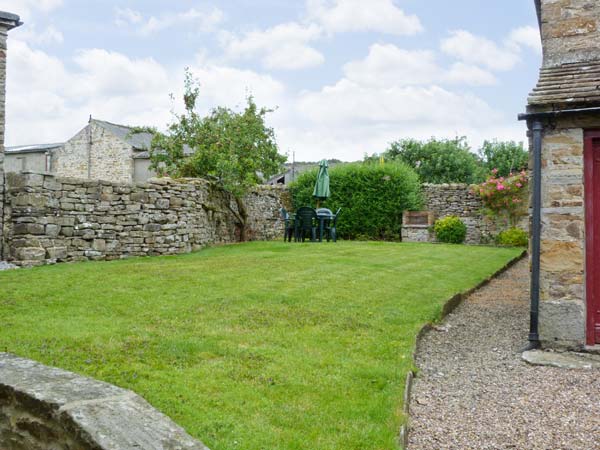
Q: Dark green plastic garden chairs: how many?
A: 4